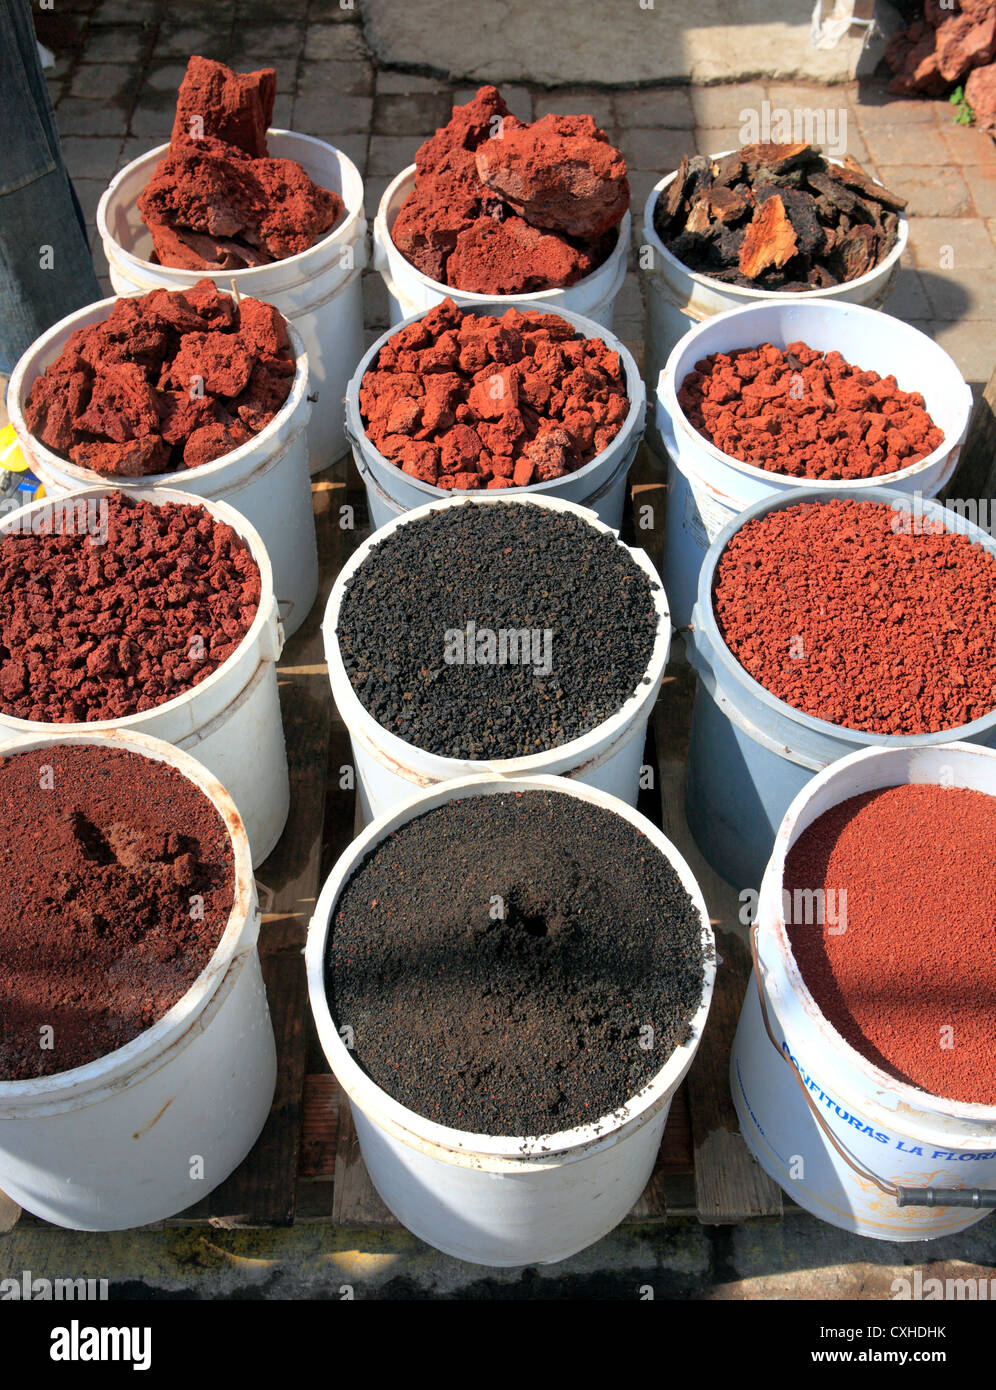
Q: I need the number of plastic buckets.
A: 12